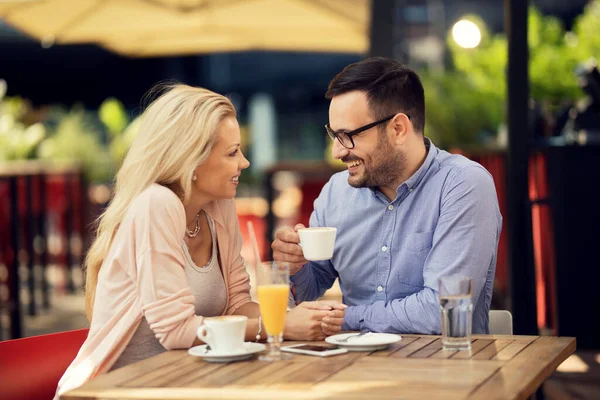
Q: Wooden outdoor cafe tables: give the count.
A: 1